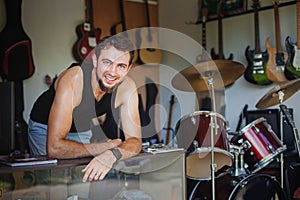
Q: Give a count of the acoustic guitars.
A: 2